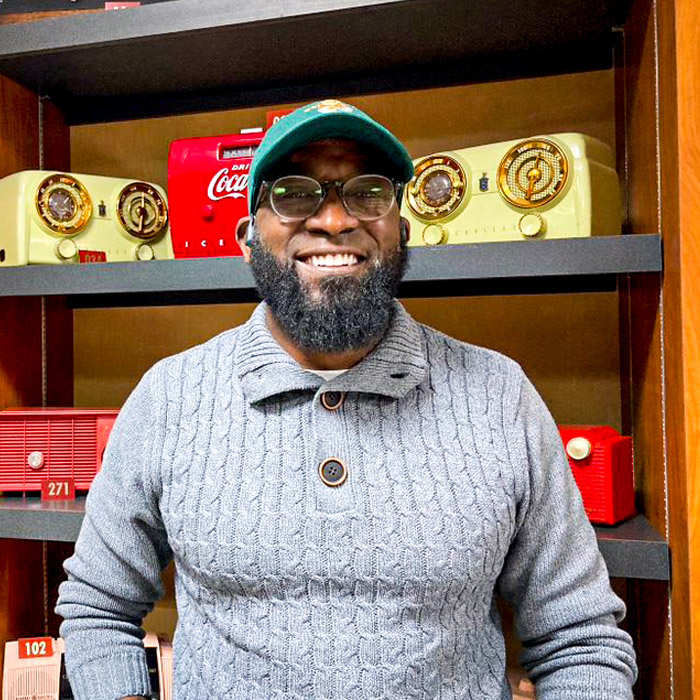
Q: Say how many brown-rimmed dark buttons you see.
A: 2